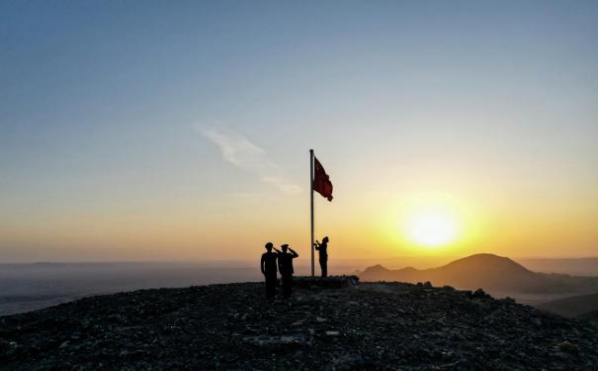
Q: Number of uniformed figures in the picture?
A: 3